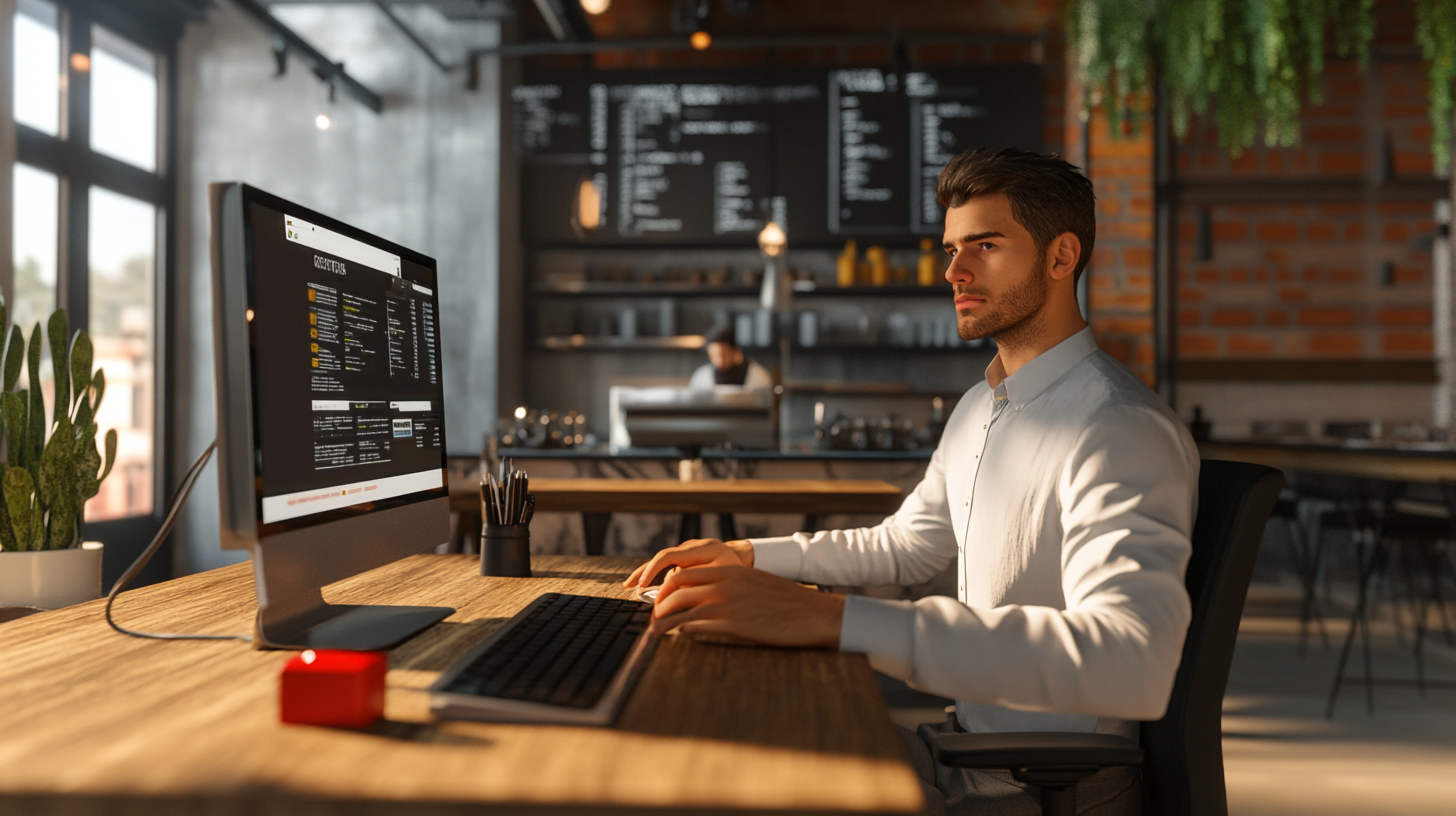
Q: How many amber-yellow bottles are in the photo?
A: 3